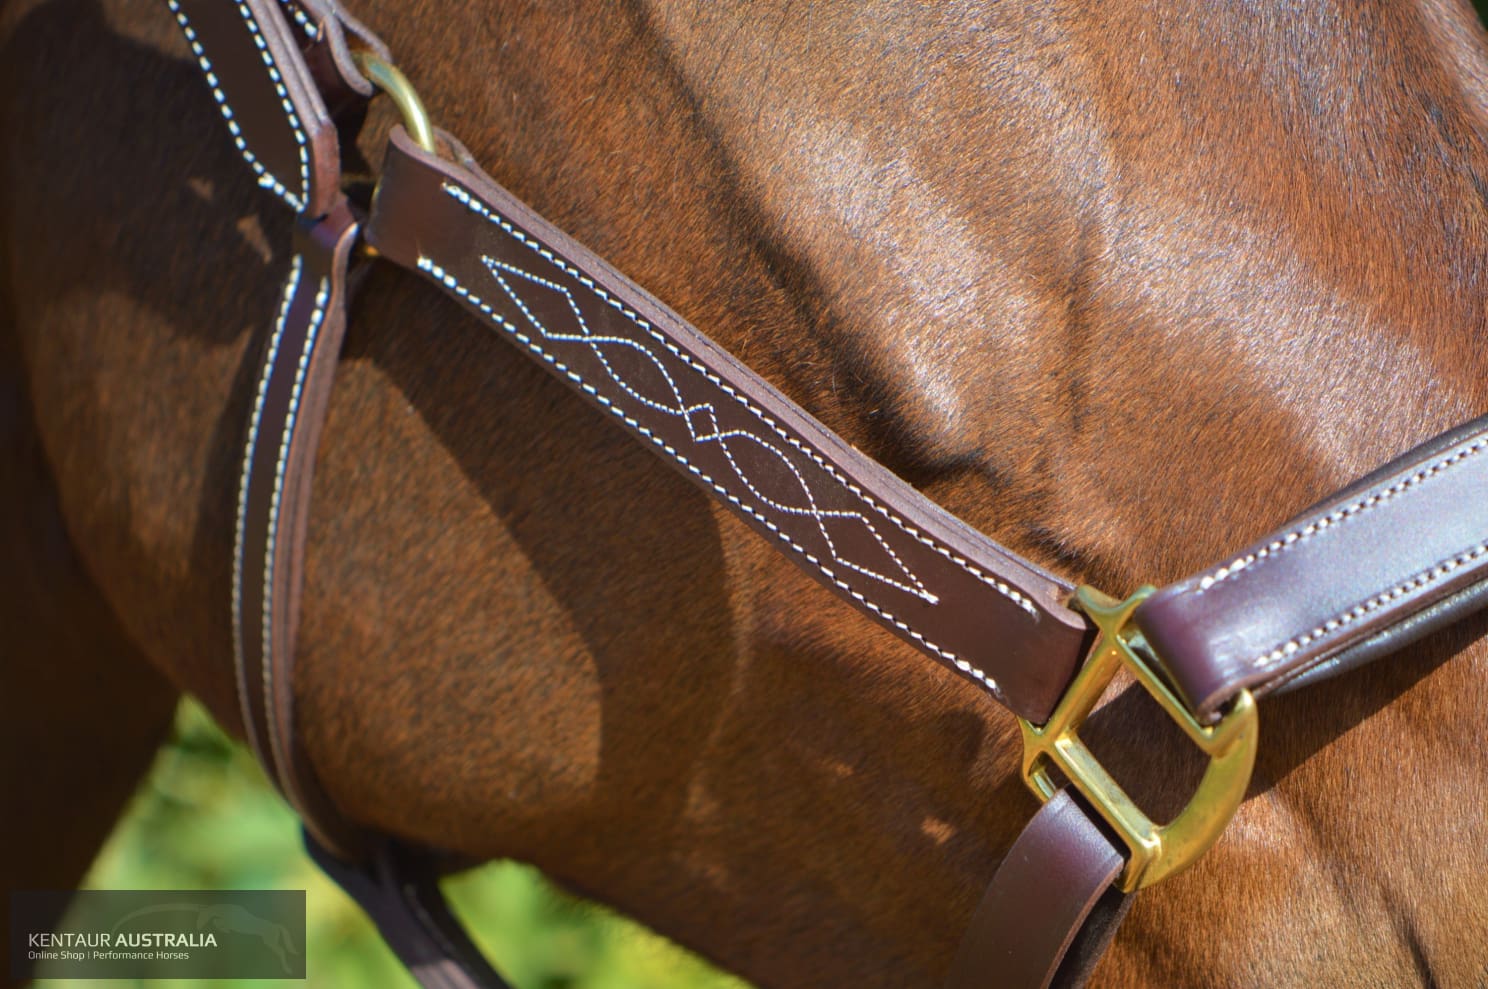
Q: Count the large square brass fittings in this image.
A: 1